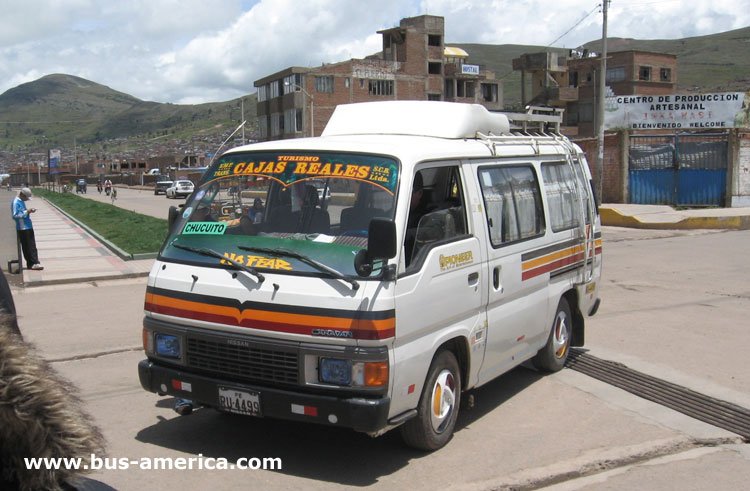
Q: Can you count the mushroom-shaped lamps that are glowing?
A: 0